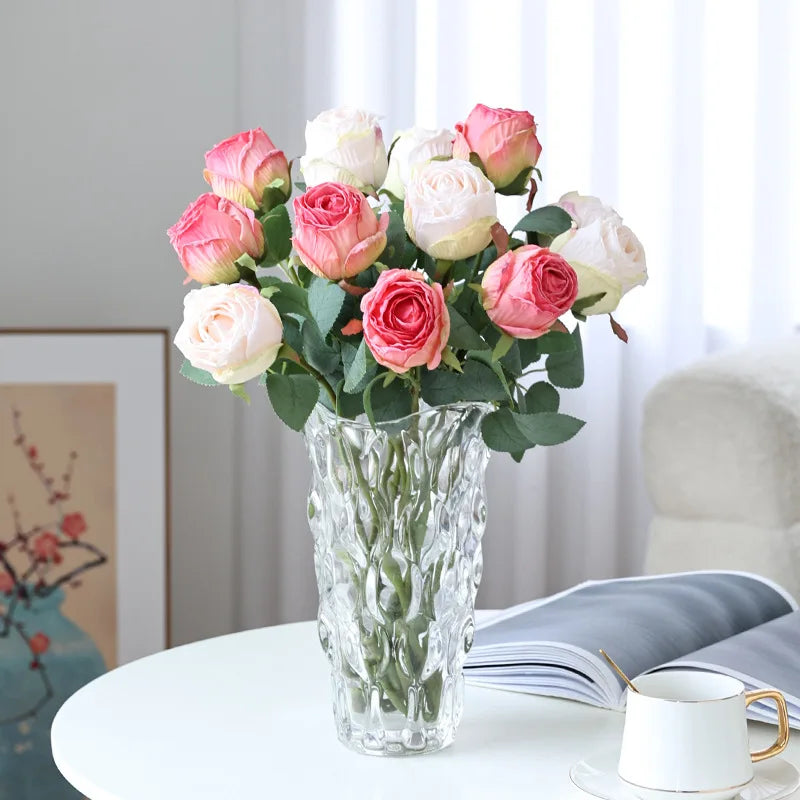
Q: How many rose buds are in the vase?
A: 12